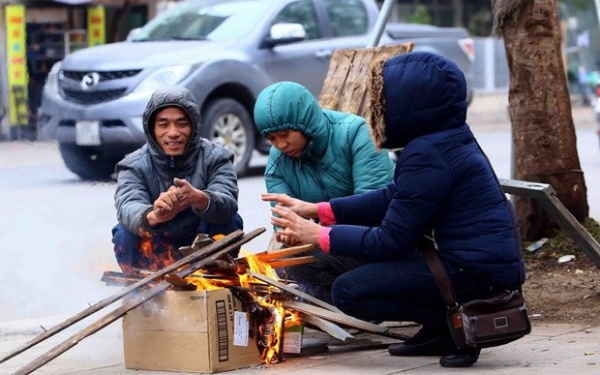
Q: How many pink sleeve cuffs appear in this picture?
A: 2